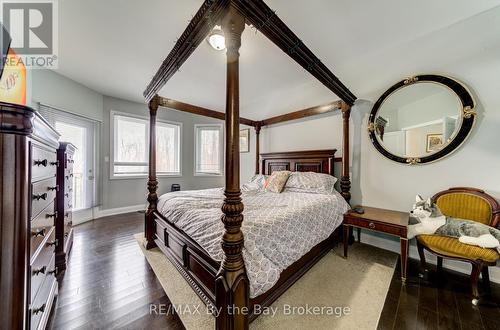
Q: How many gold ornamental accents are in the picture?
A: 4